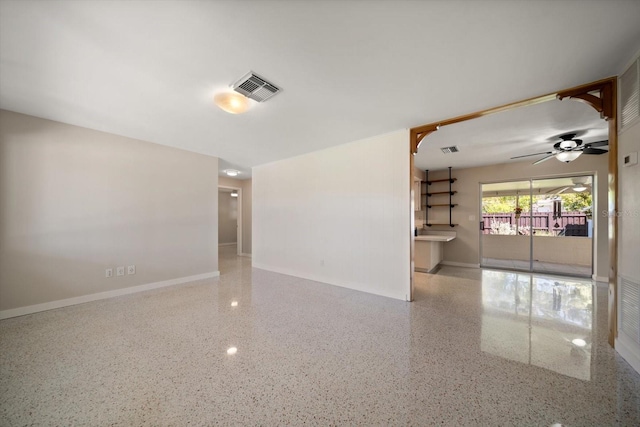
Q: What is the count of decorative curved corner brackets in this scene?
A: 2